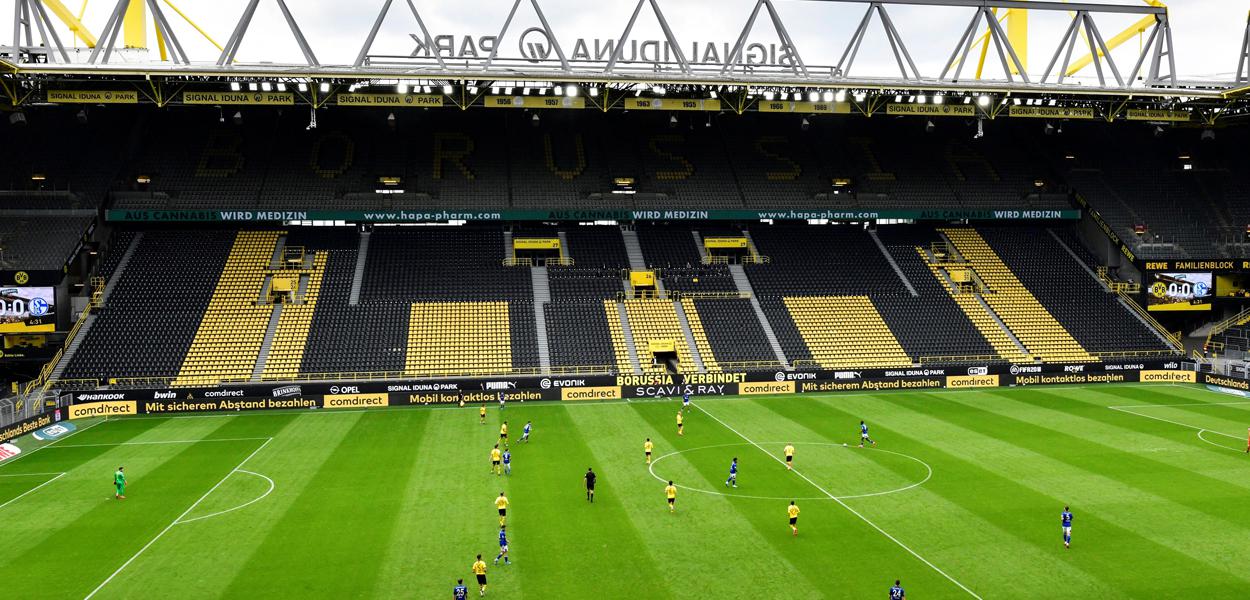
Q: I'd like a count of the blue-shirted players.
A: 10